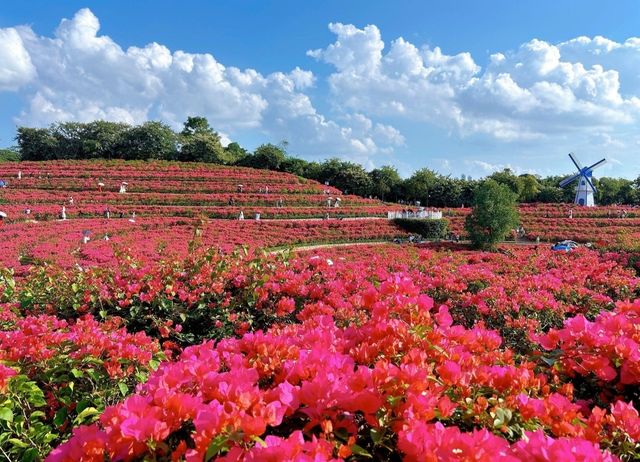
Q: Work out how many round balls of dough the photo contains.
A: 0